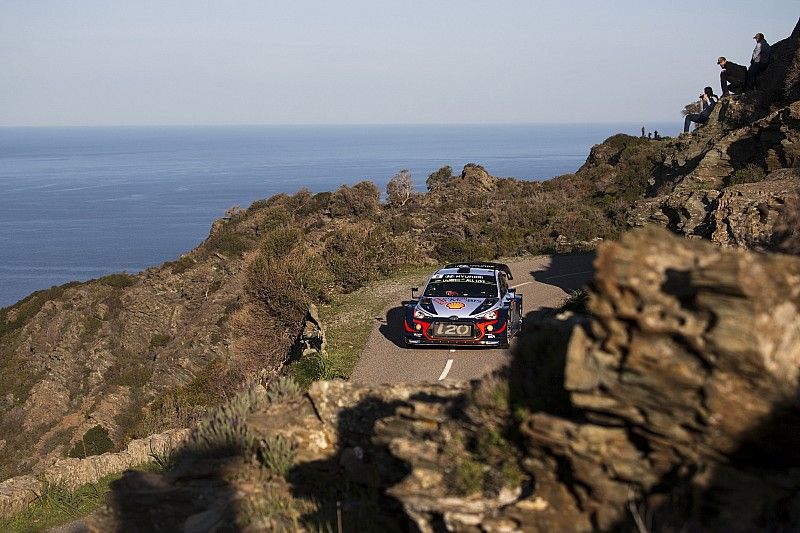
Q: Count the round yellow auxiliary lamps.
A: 2